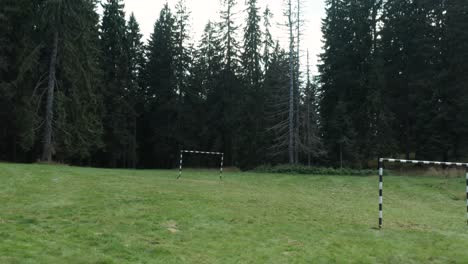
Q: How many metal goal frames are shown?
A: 2